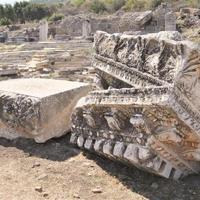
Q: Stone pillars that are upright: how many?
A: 3